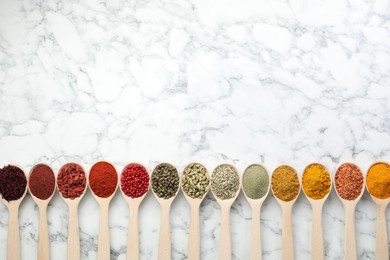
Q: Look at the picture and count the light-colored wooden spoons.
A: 13